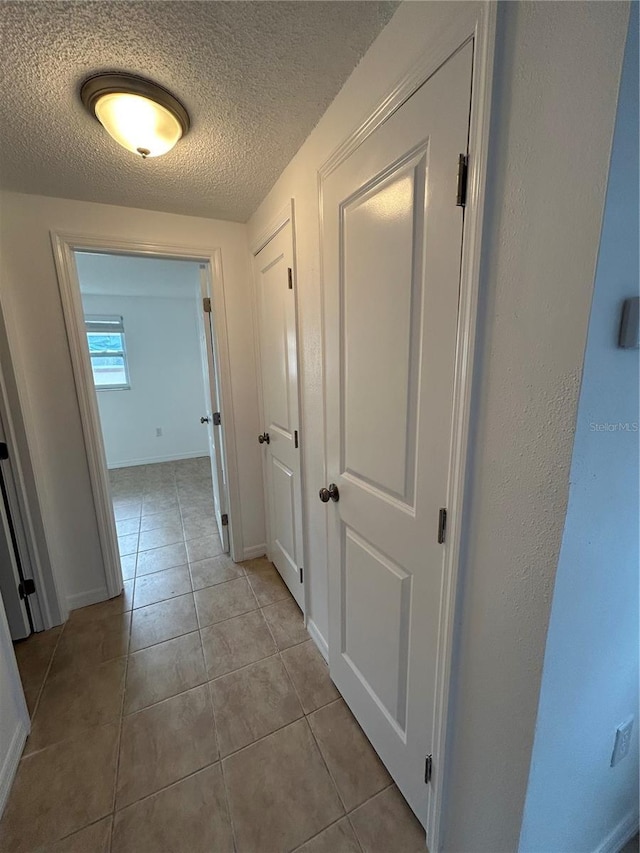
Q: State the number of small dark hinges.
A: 11